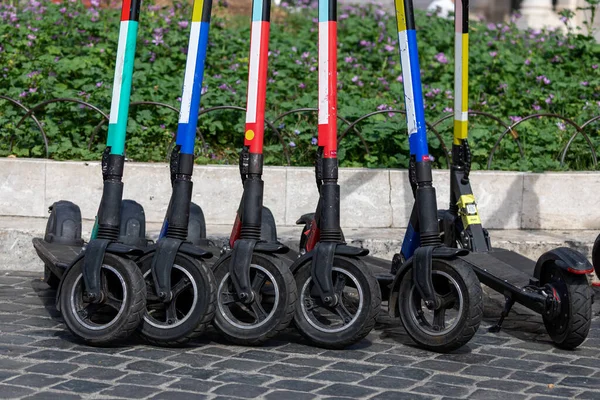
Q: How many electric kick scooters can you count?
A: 6